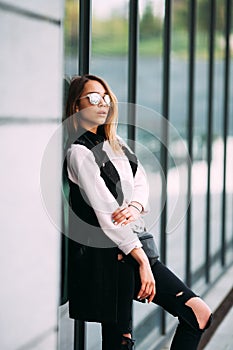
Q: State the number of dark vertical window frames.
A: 6